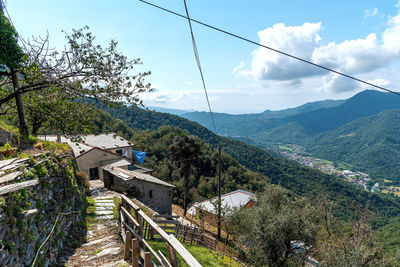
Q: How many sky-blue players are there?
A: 0